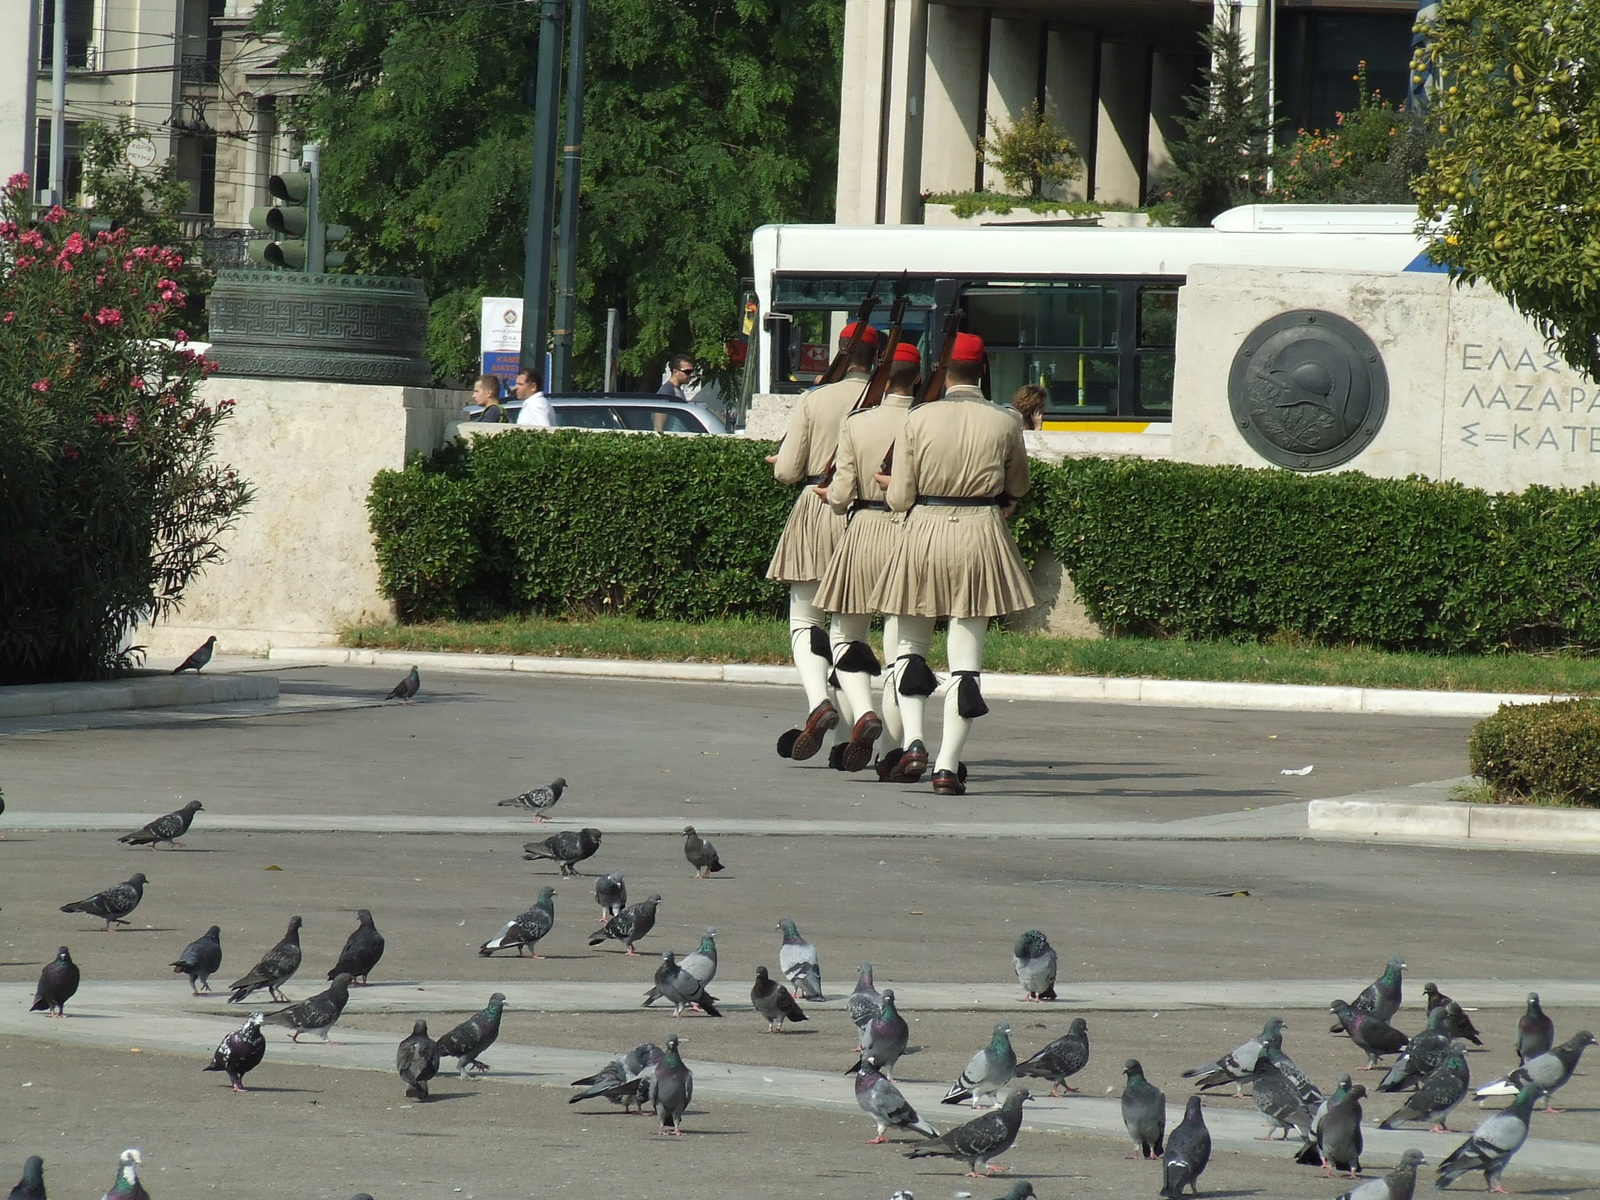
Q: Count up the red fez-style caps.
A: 3